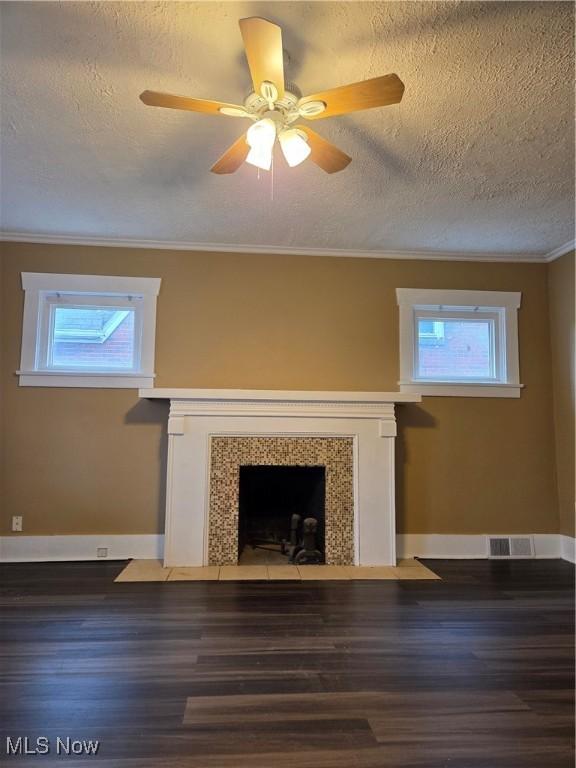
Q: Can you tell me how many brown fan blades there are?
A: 5